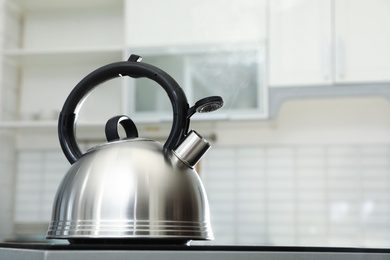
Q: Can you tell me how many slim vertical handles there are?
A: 2